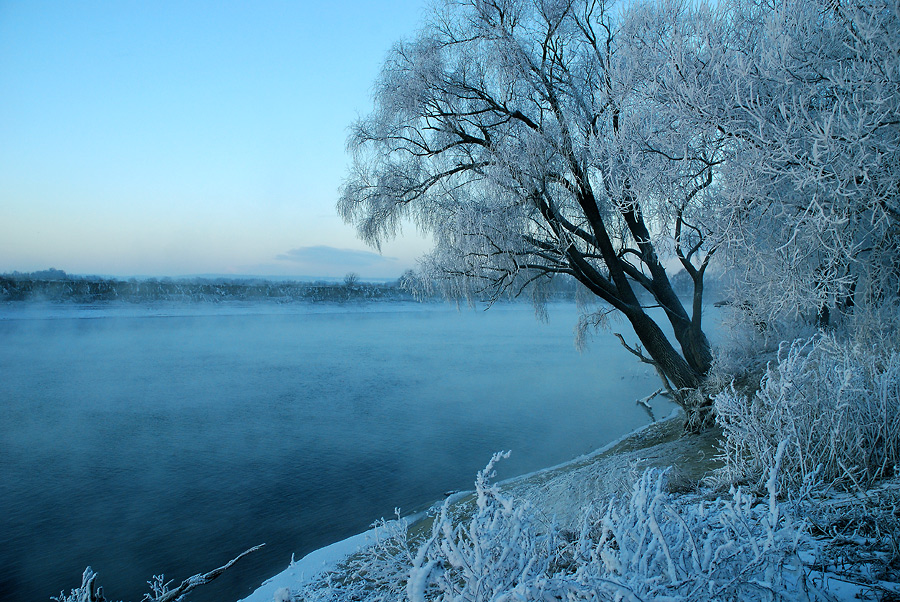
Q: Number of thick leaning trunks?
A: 2